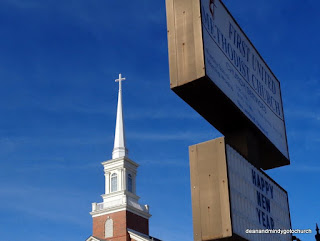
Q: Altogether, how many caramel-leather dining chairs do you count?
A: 0